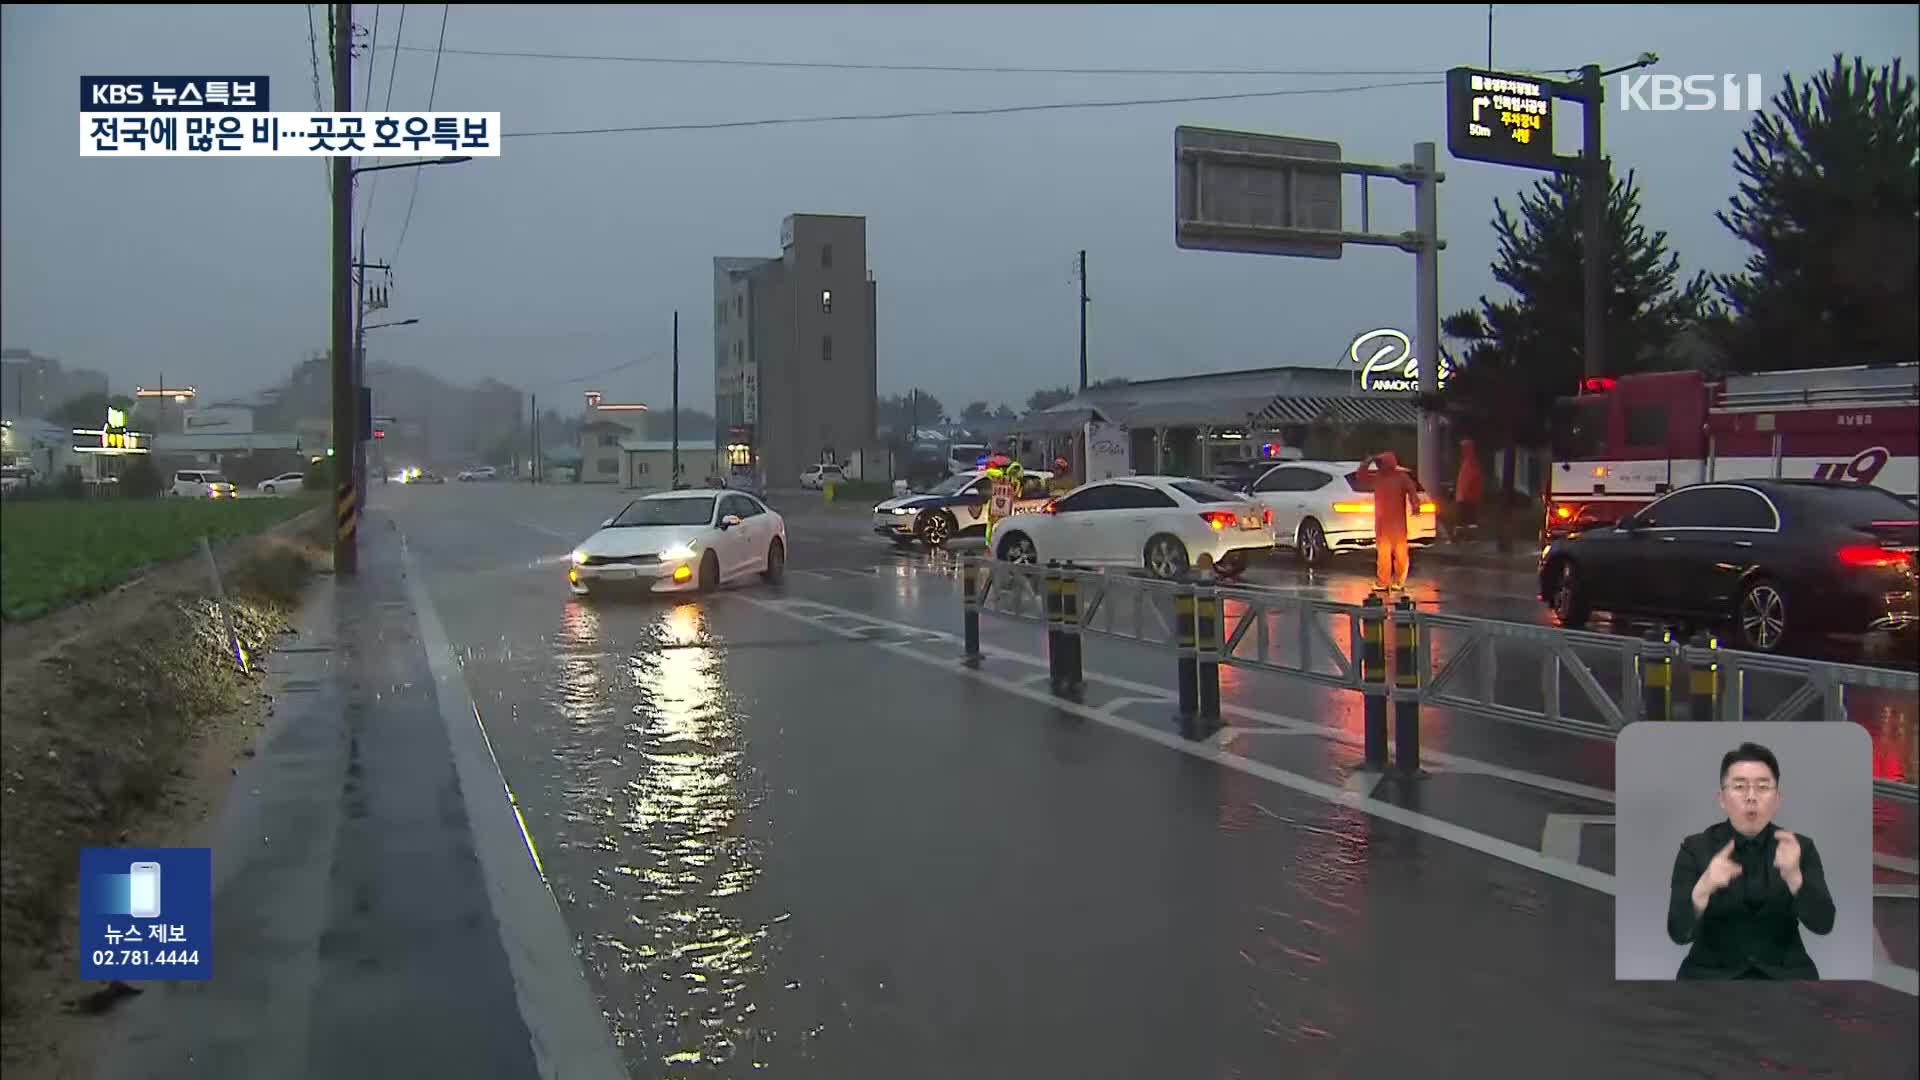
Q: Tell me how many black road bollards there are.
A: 9